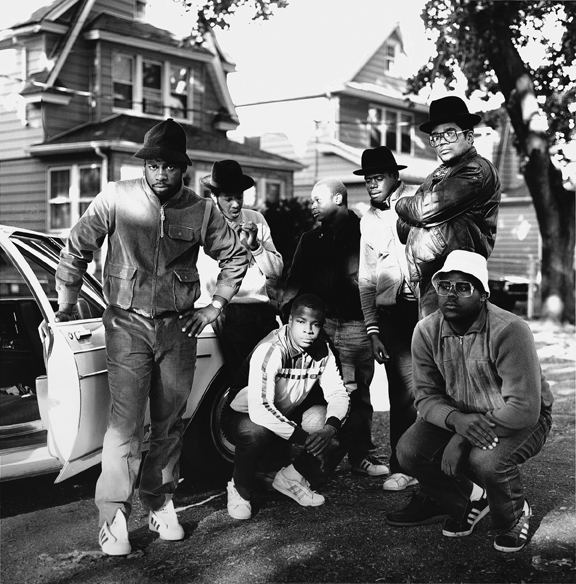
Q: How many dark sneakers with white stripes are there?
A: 2